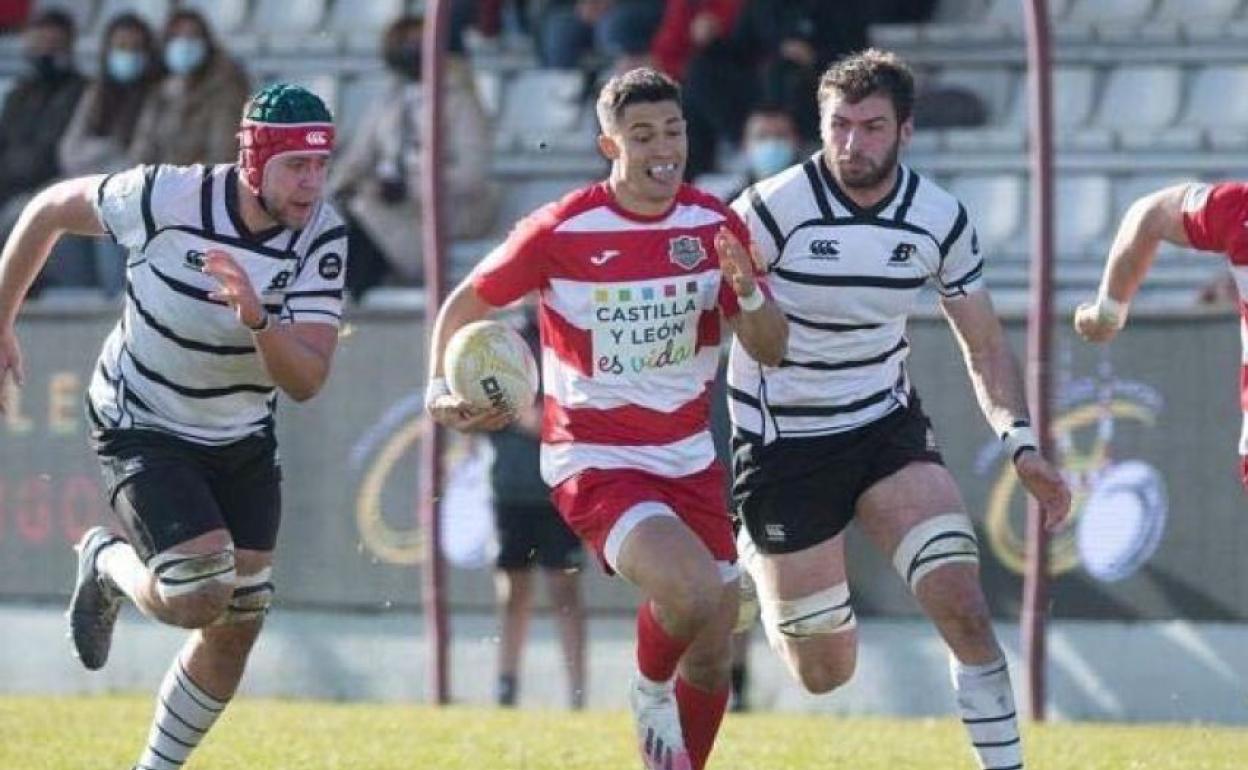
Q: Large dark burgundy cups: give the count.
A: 0